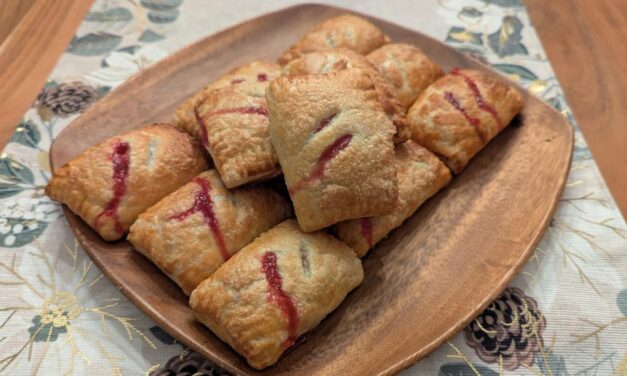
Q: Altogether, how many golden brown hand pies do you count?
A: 11